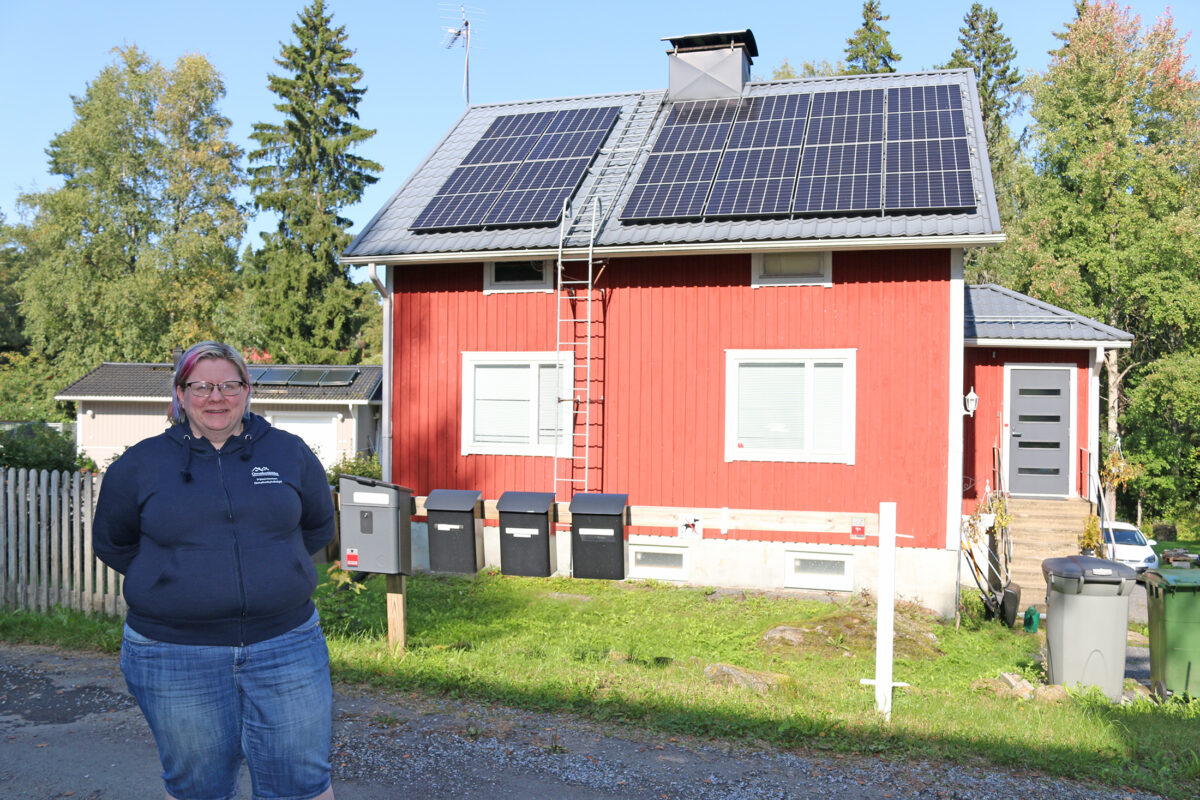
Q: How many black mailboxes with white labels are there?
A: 3